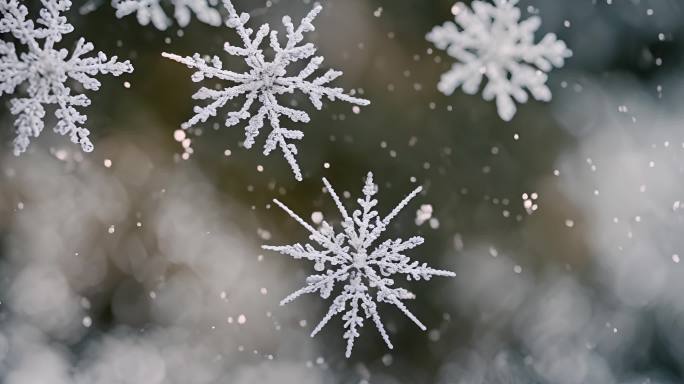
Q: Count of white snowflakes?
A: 5